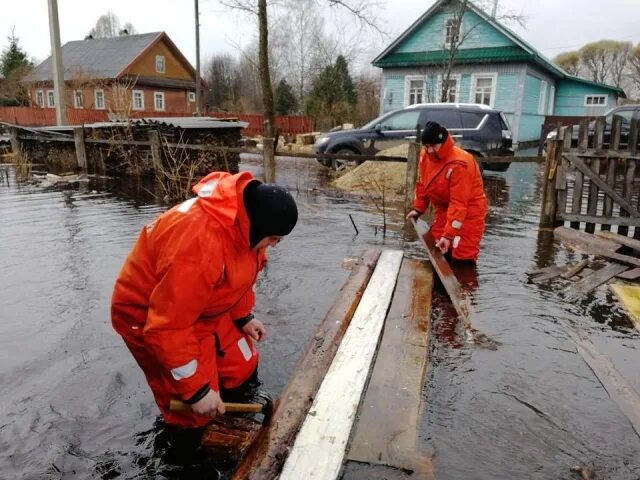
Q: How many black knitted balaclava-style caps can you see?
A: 2